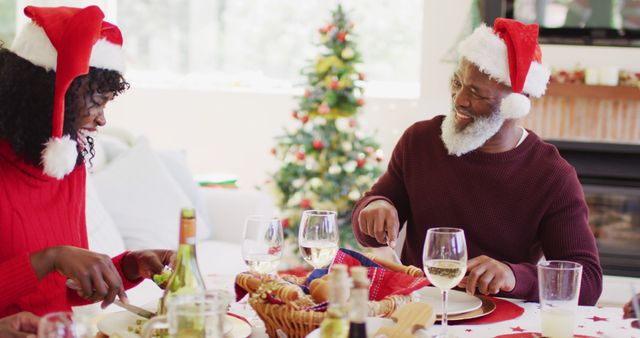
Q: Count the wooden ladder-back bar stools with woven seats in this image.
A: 0